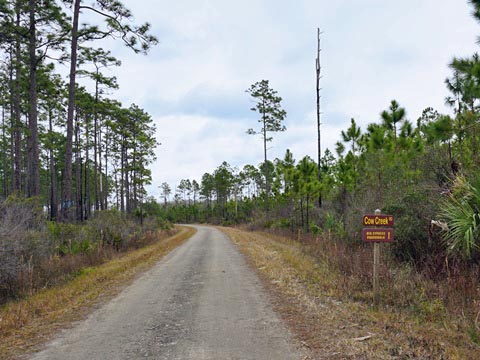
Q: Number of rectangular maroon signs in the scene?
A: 2